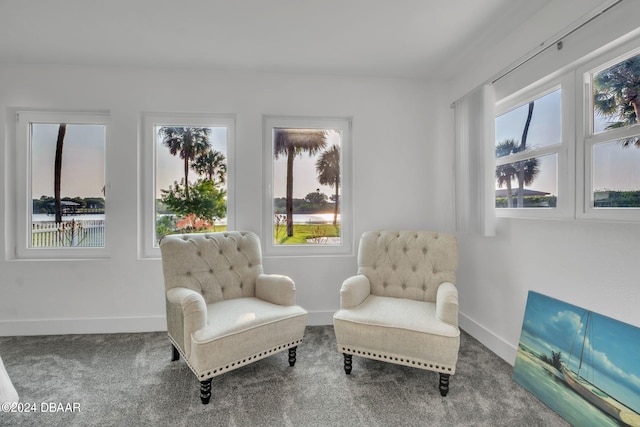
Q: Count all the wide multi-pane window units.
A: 1